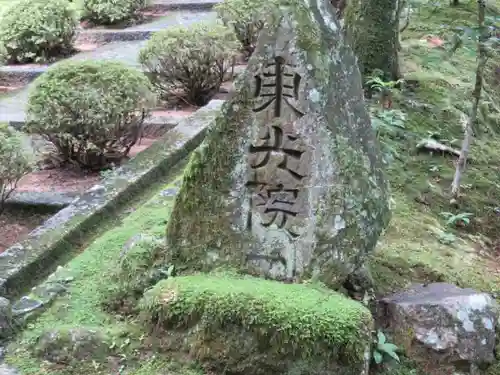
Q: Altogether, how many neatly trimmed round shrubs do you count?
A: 6